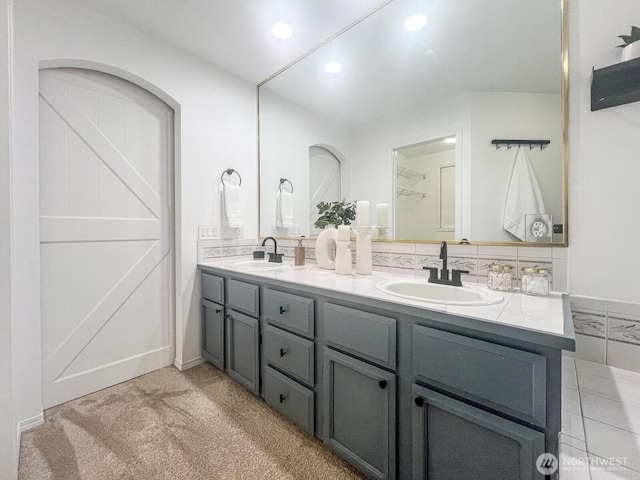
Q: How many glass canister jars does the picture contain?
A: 2